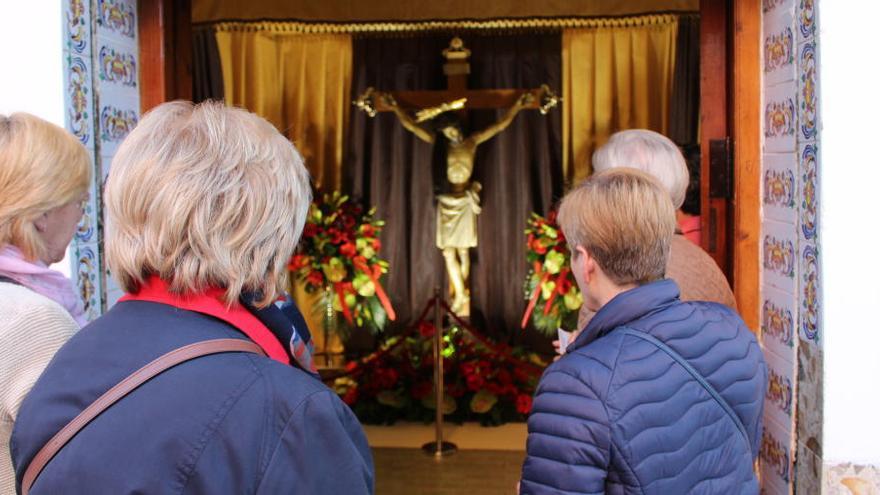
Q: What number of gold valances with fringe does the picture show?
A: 1